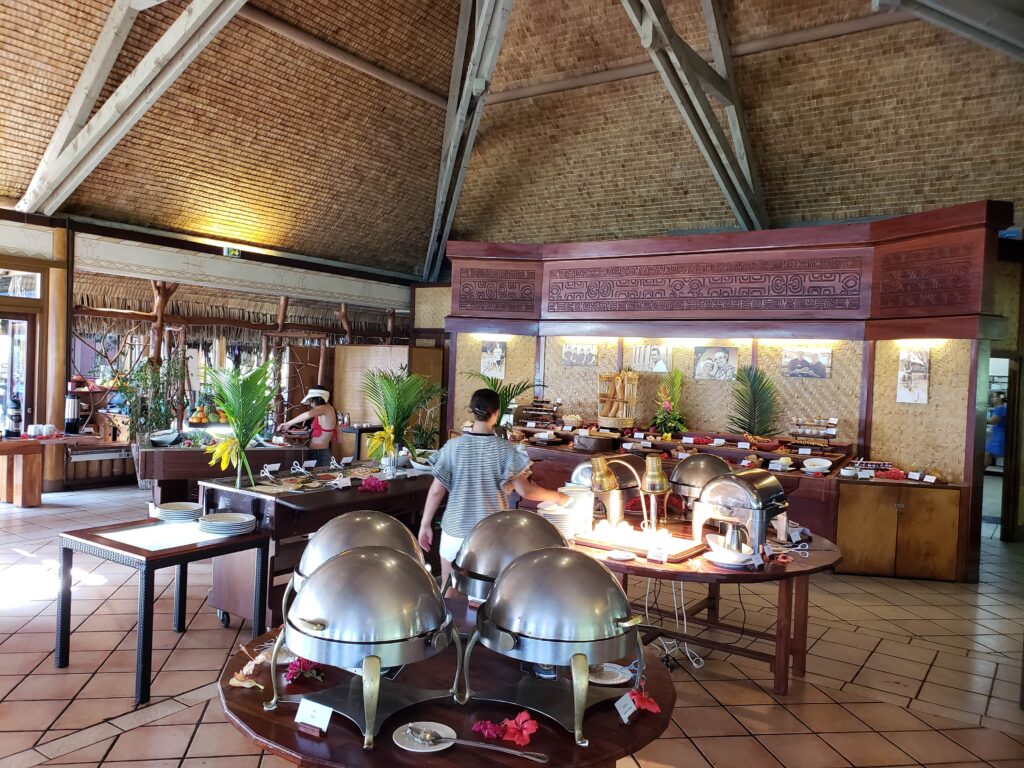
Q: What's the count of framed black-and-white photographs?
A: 6